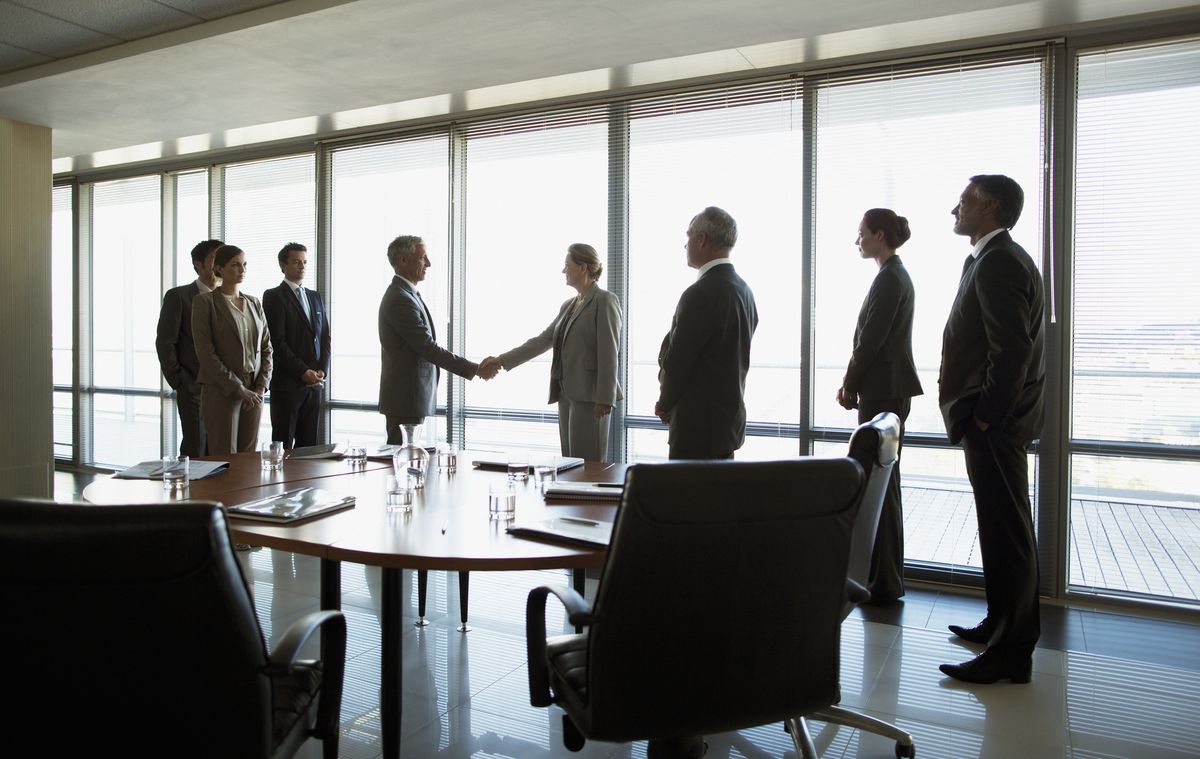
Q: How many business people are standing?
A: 8